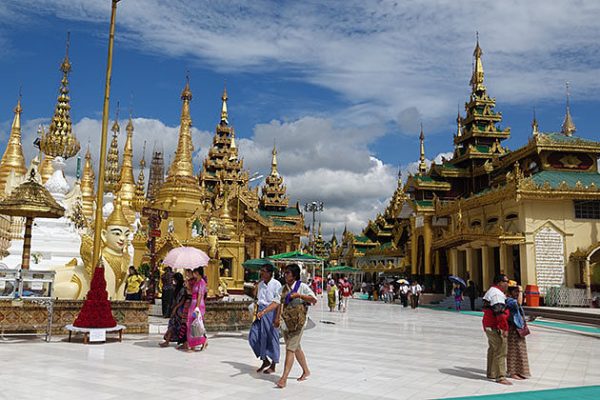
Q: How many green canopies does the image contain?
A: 3